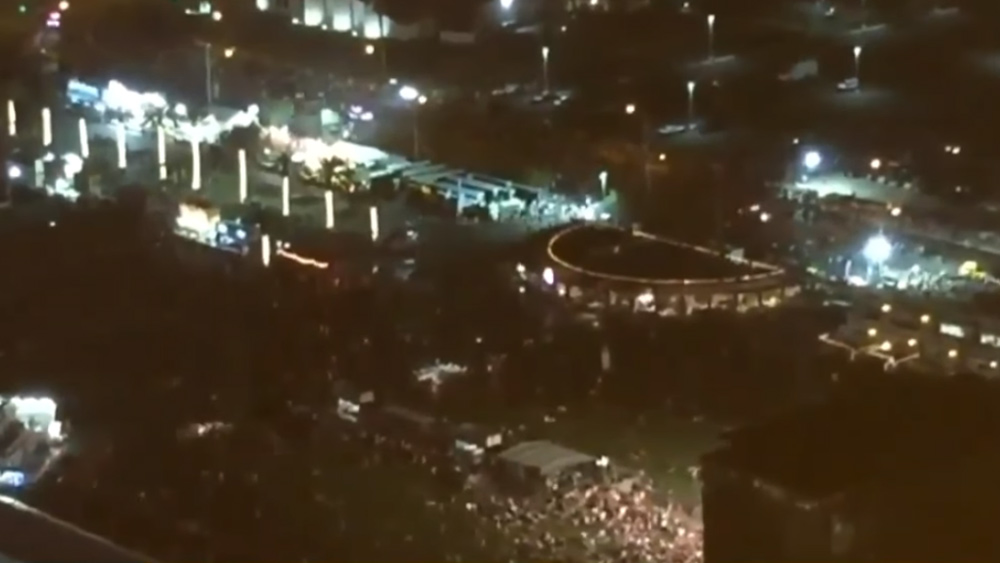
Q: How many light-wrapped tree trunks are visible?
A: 11